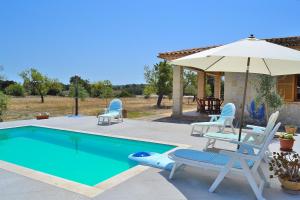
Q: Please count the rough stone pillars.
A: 3